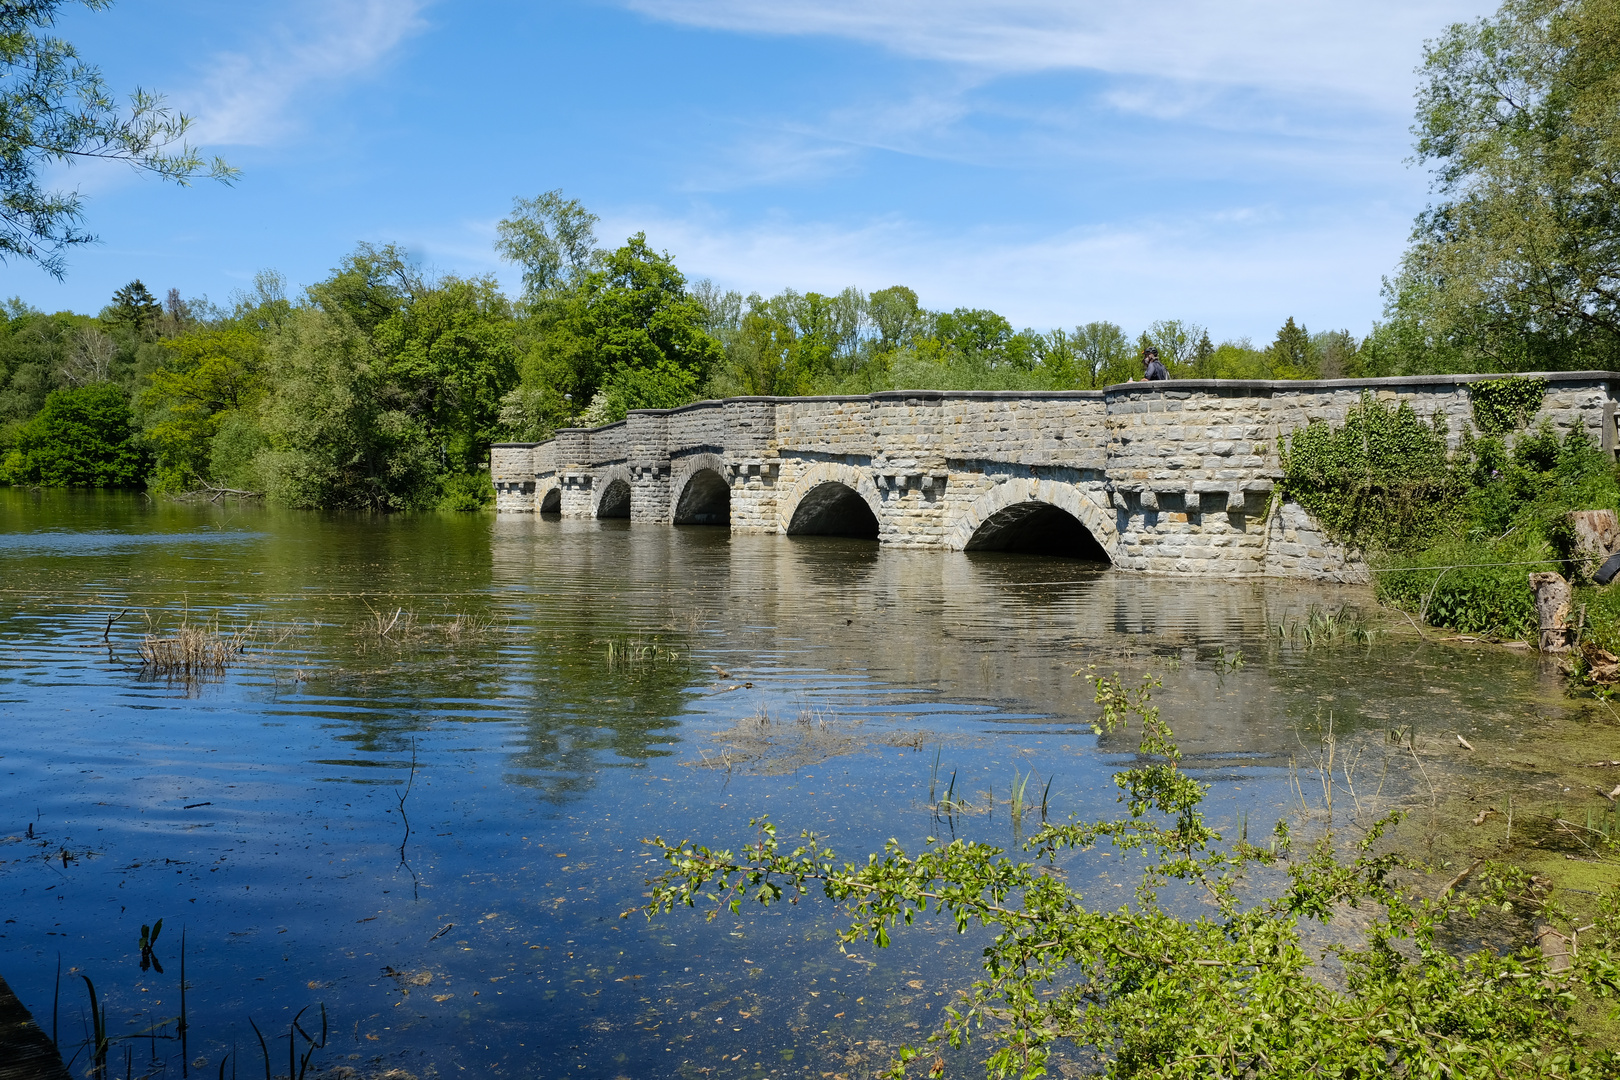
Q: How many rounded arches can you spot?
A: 5